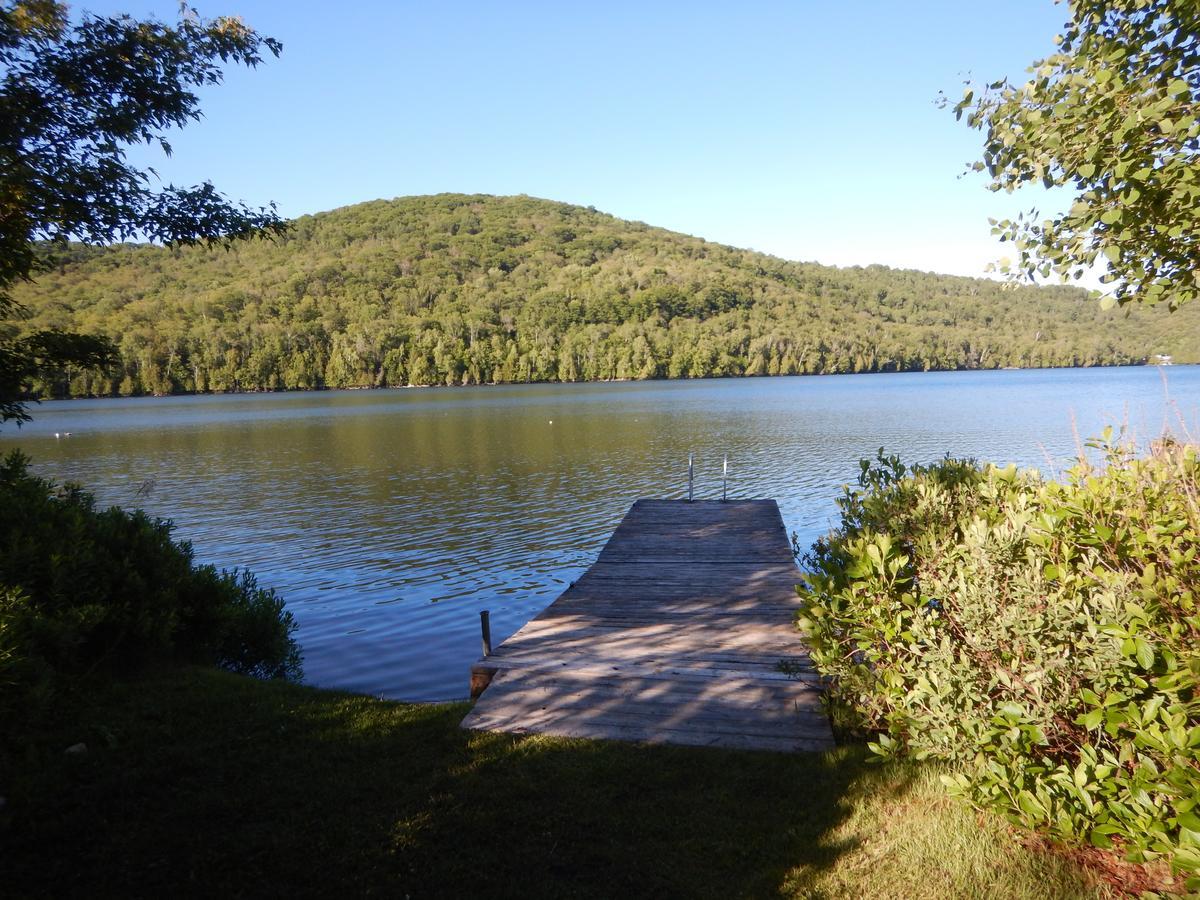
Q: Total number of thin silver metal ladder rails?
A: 2